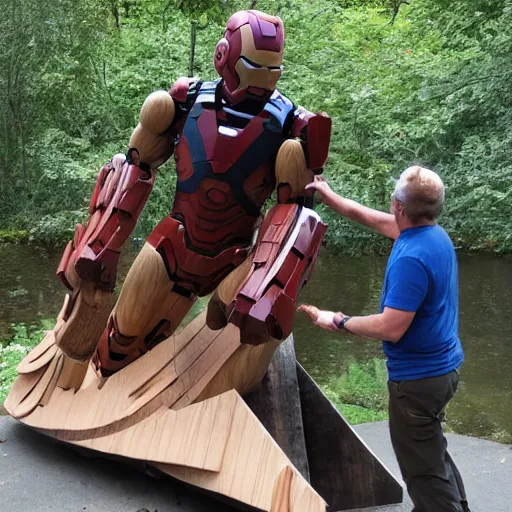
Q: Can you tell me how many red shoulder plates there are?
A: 2